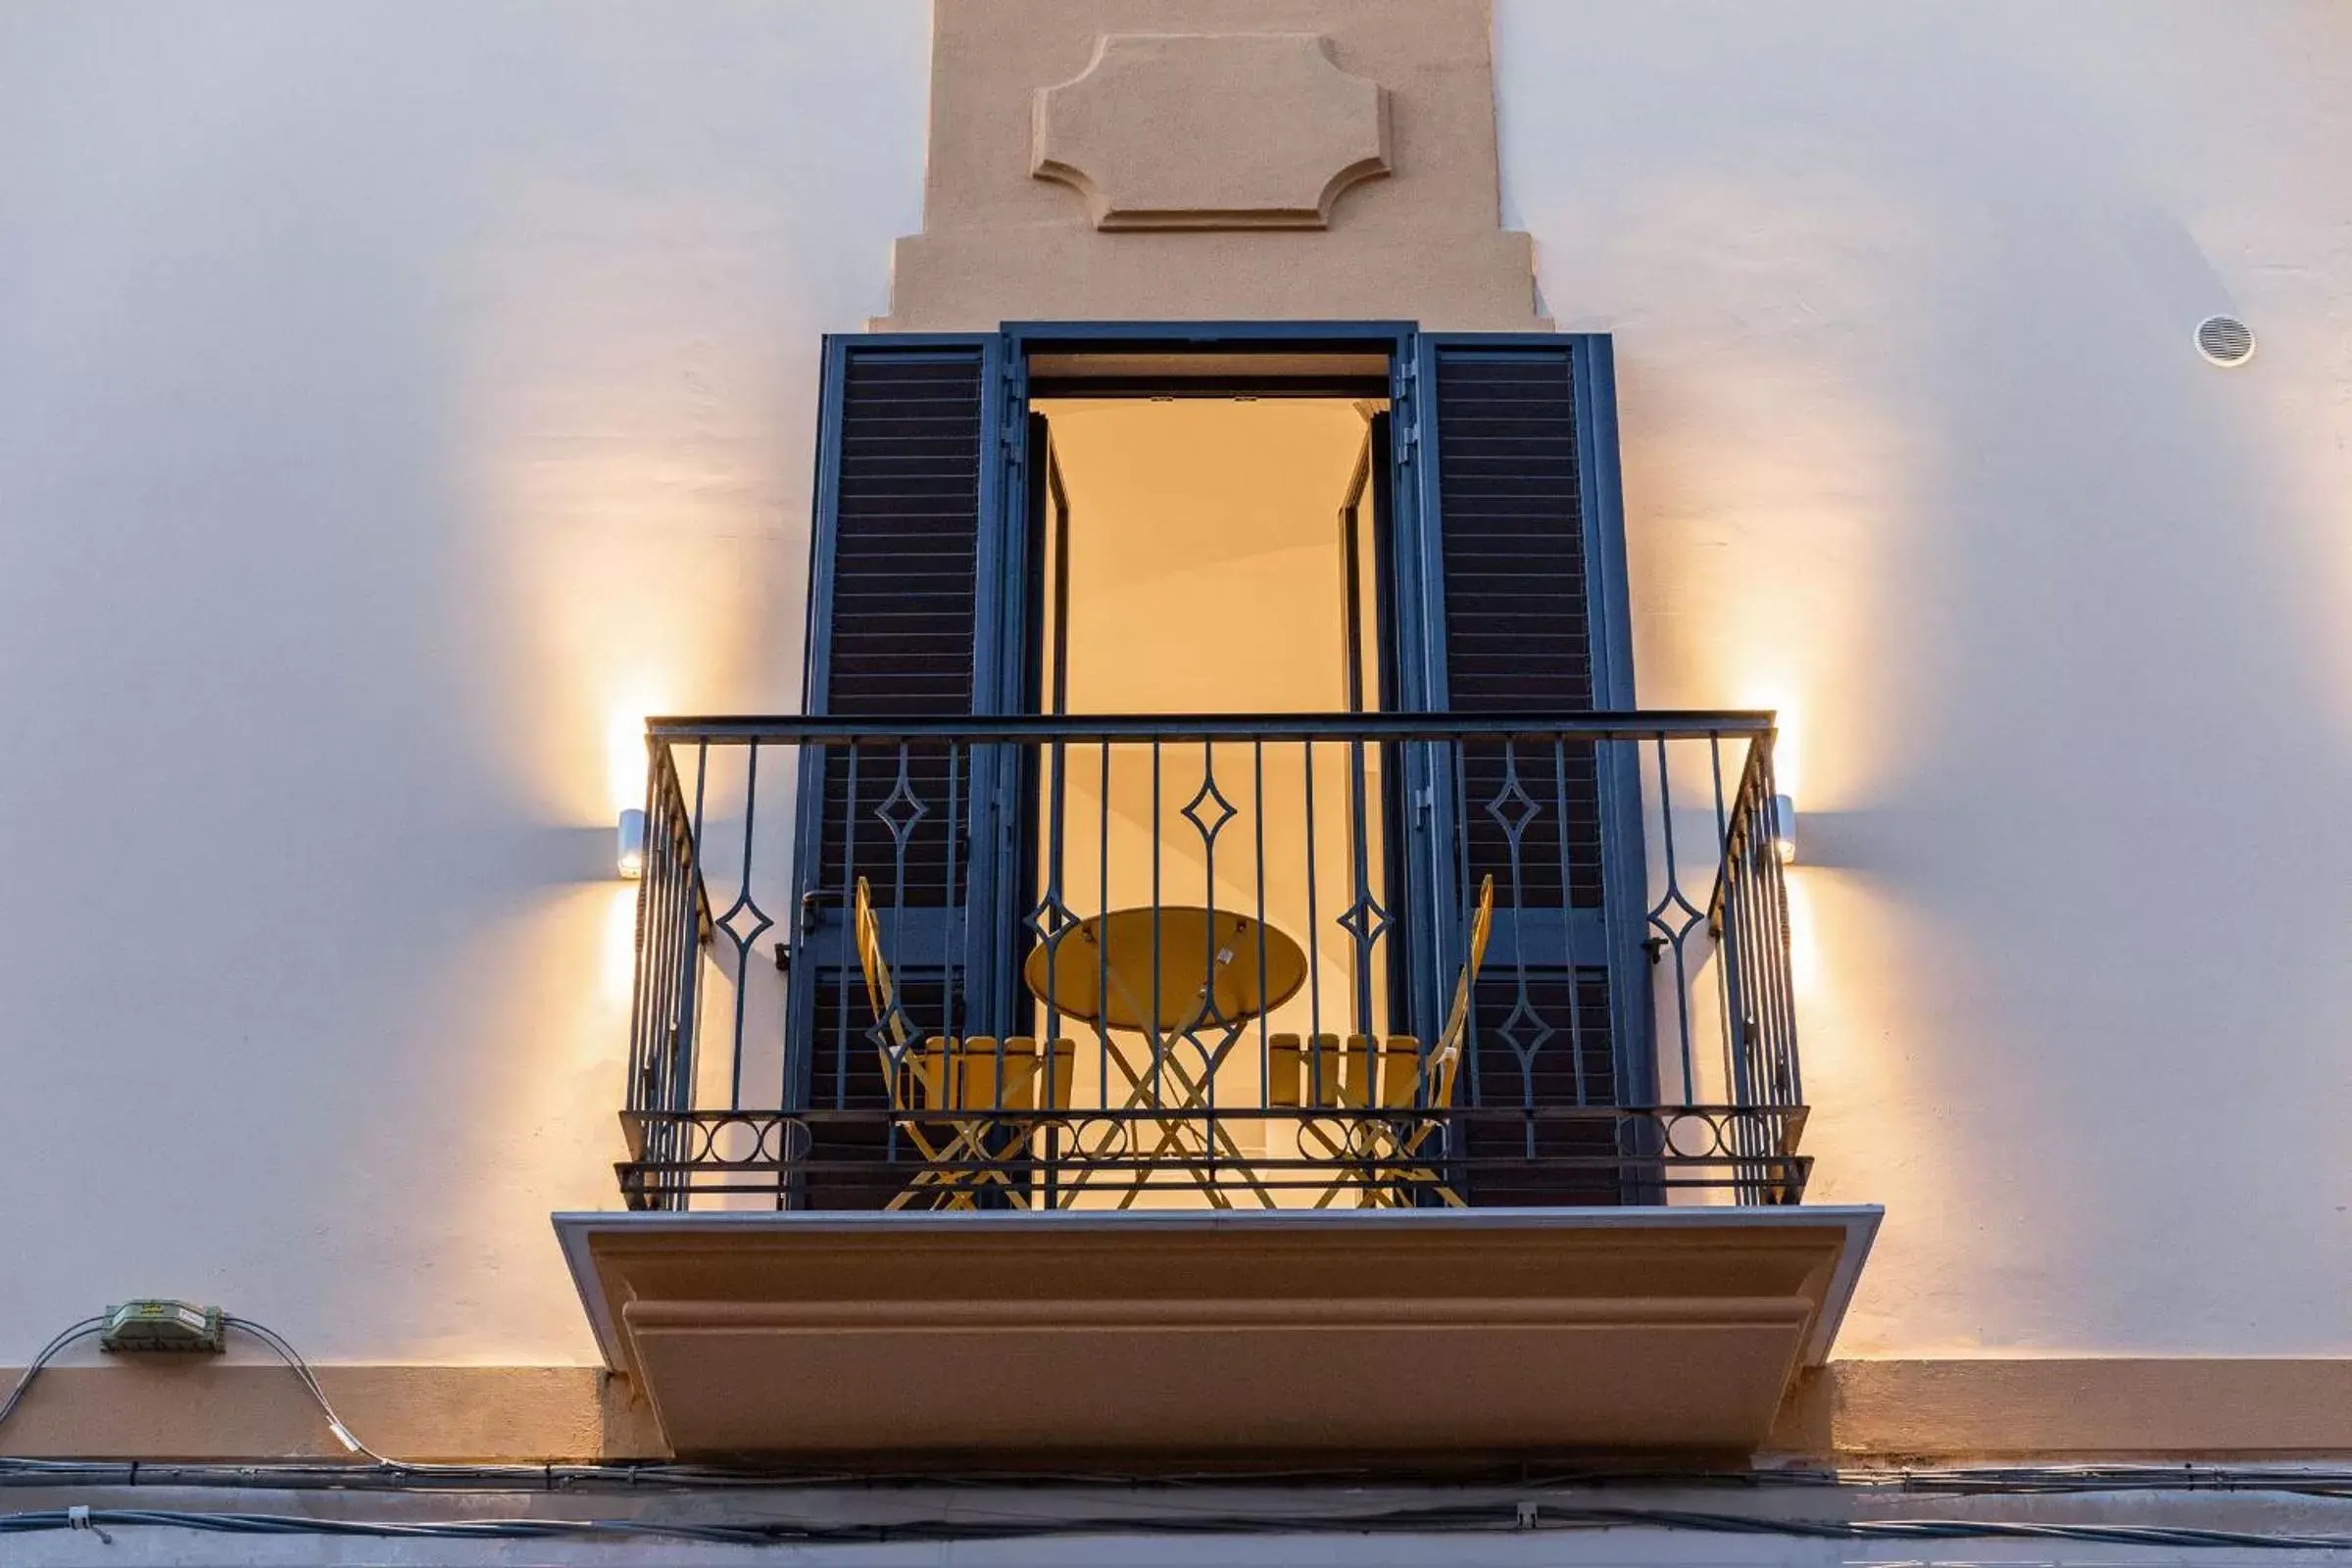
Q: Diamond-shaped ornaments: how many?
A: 10